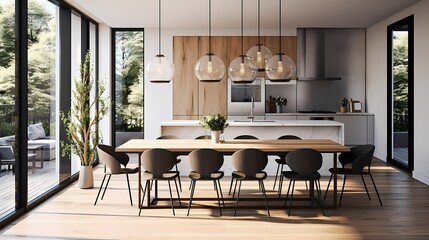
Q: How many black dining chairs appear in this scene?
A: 10